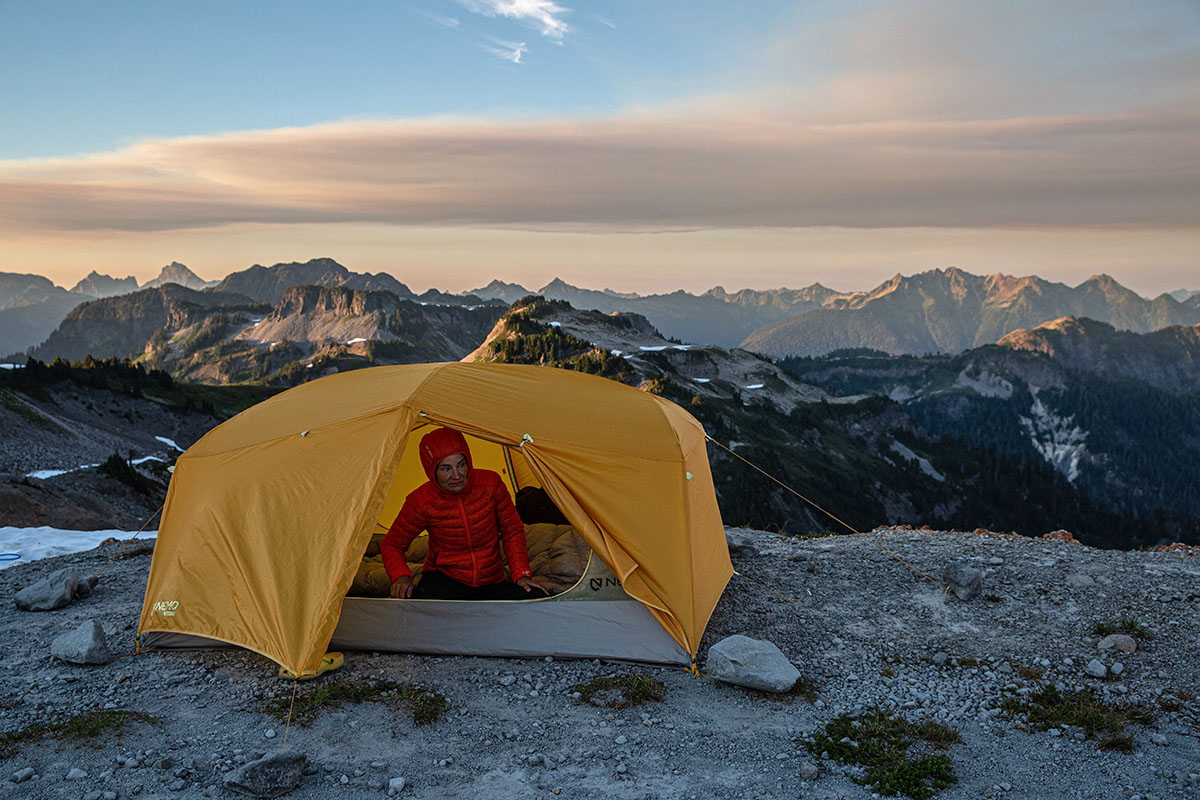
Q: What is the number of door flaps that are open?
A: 1